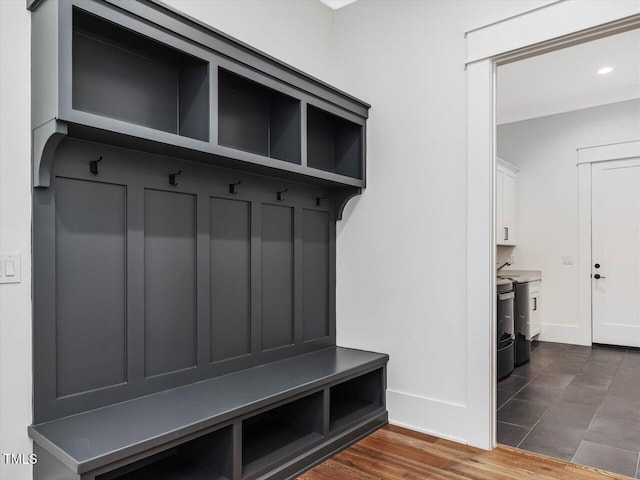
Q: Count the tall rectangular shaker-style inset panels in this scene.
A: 5